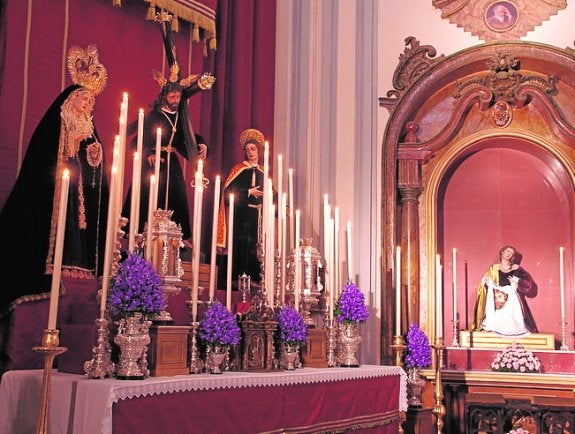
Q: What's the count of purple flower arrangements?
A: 5